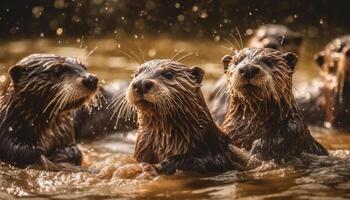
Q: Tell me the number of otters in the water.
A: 5